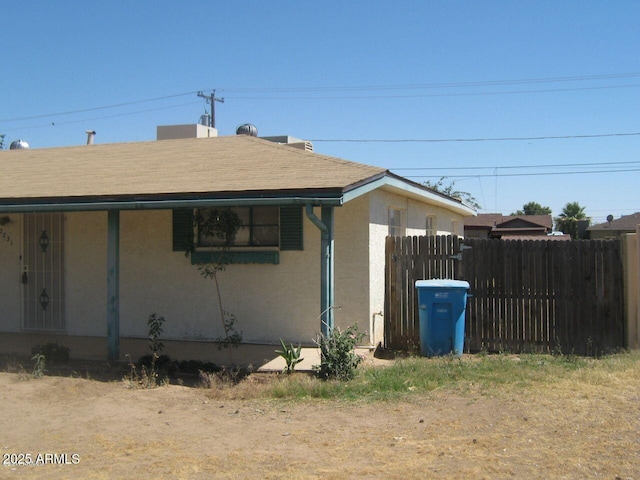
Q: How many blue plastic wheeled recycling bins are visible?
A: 1